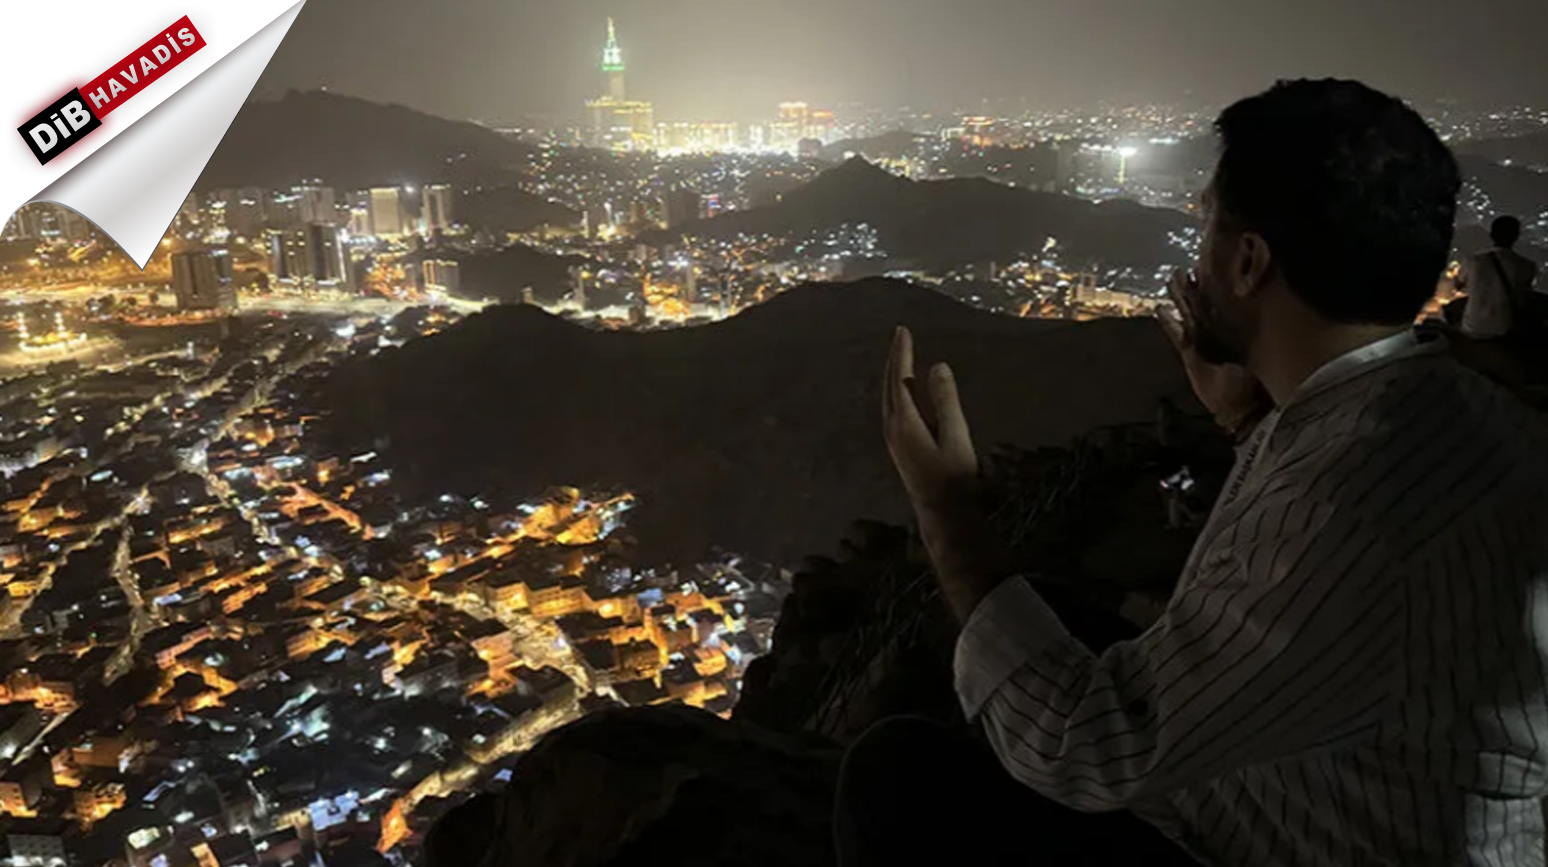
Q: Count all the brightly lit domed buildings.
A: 1